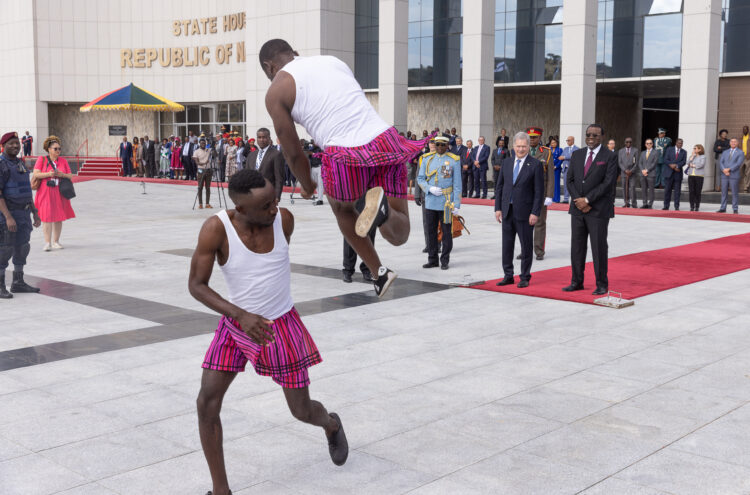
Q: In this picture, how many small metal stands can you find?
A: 2